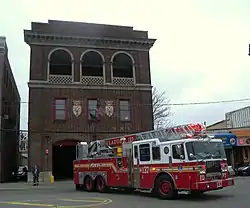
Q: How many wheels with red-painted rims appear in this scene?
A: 3